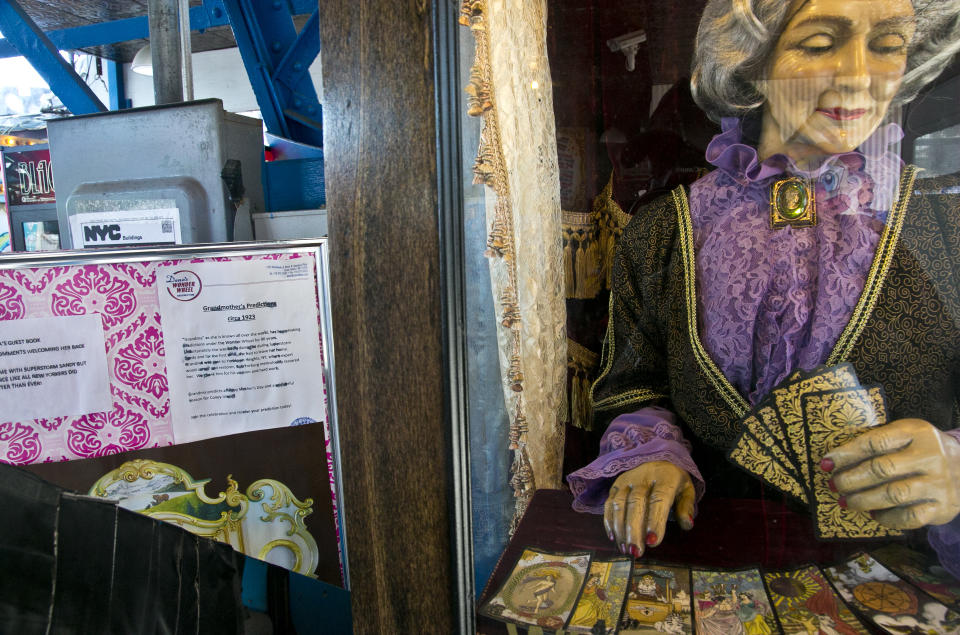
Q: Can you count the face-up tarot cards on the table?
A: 7